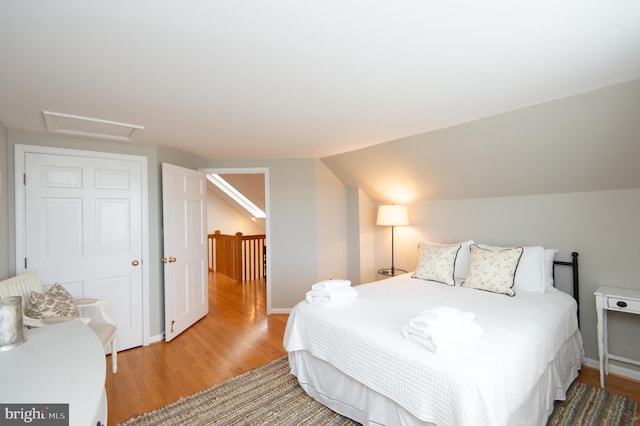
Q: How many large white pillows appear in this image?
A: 3